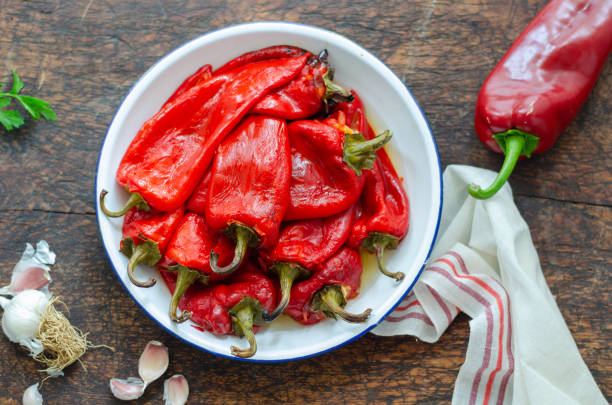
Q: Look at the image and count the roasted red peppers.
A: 10